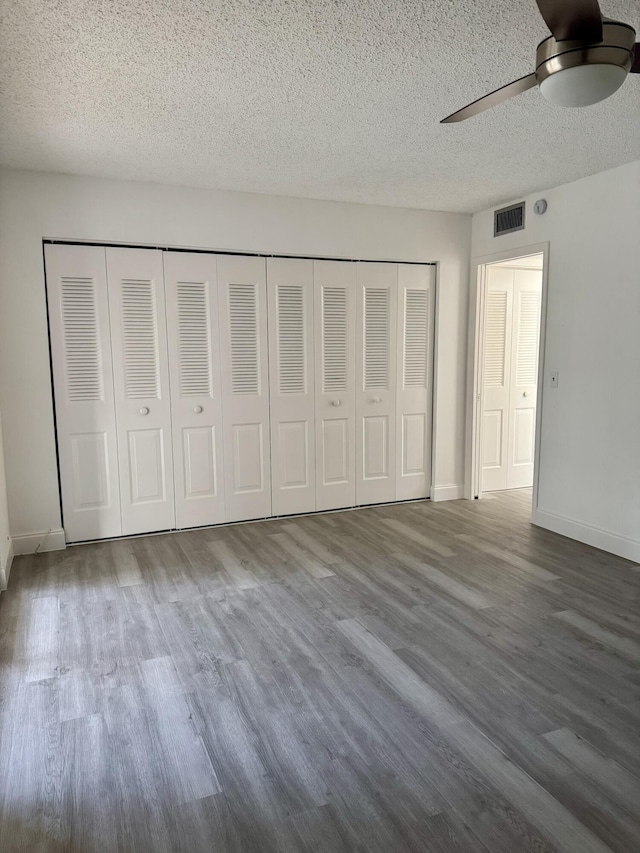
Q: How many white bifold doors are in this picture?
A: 5